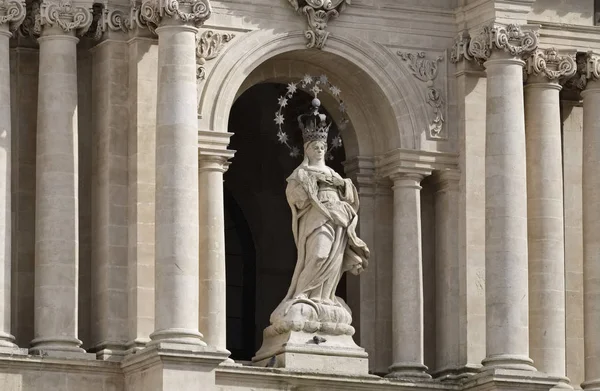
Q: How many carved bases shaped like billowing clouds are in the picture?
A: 1